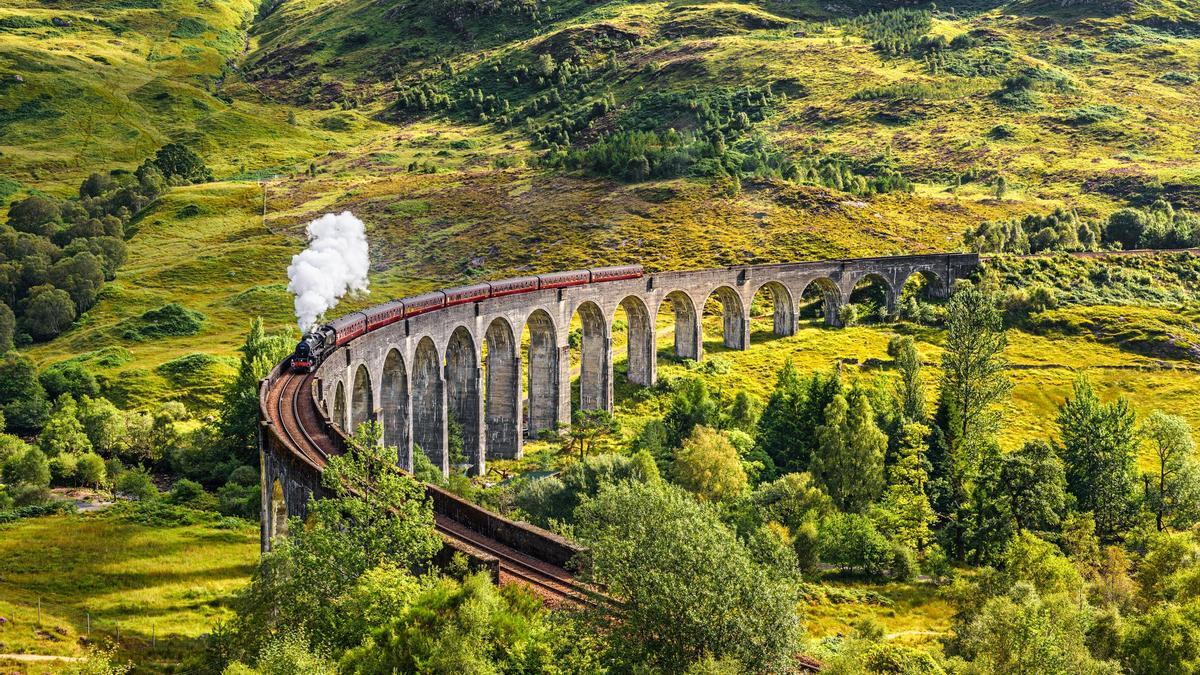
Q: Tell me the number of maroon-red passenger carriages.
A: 7